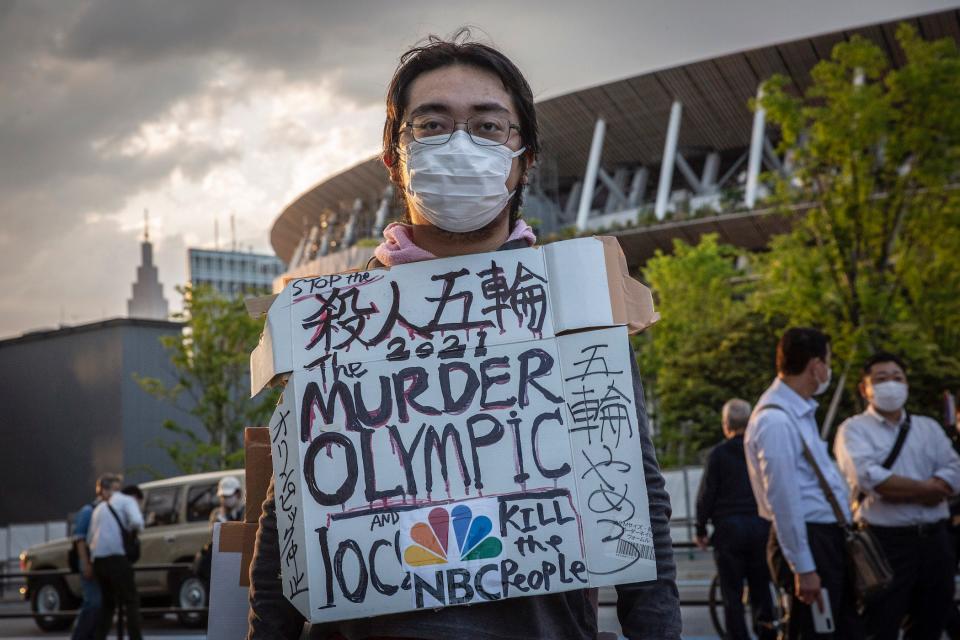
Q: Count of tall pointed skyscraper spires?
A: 1